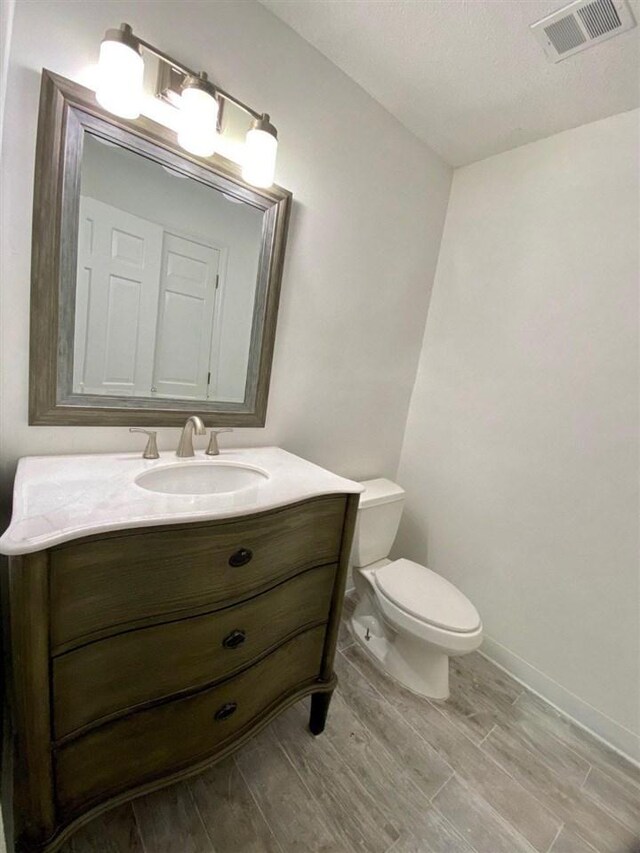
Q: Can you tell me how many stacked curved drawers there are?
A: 3